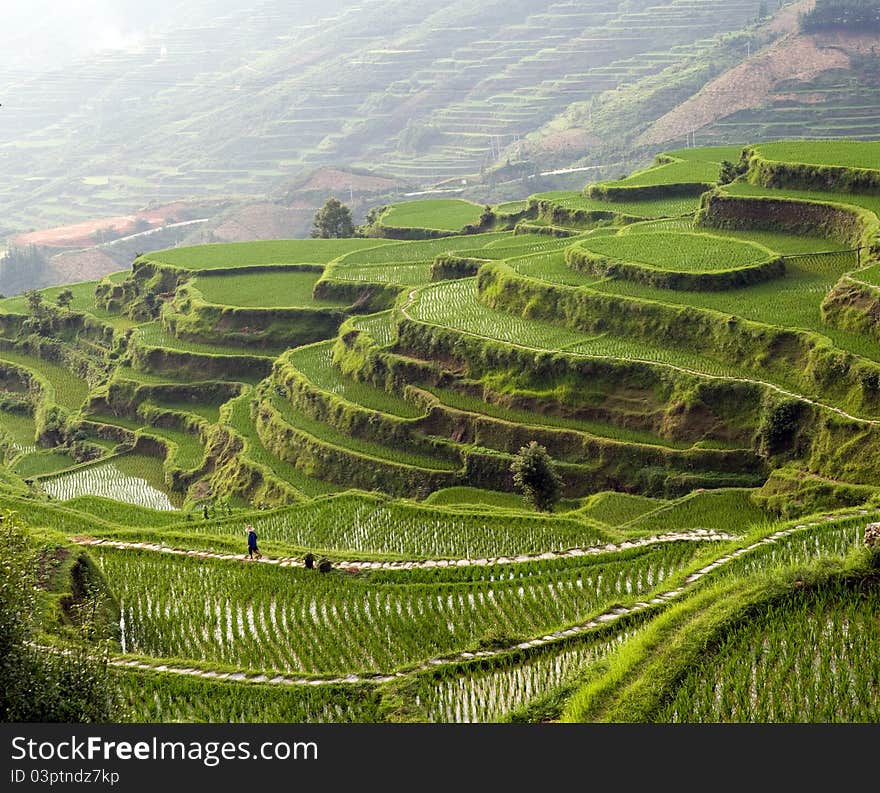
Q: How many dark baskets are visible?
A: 2